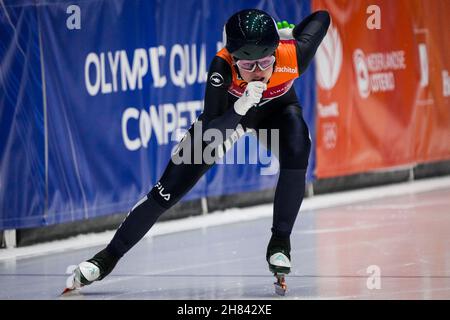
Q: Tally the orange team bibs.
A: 1